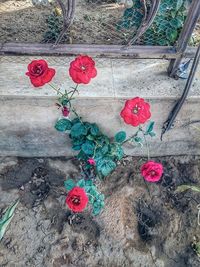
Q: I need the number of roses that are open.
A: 5